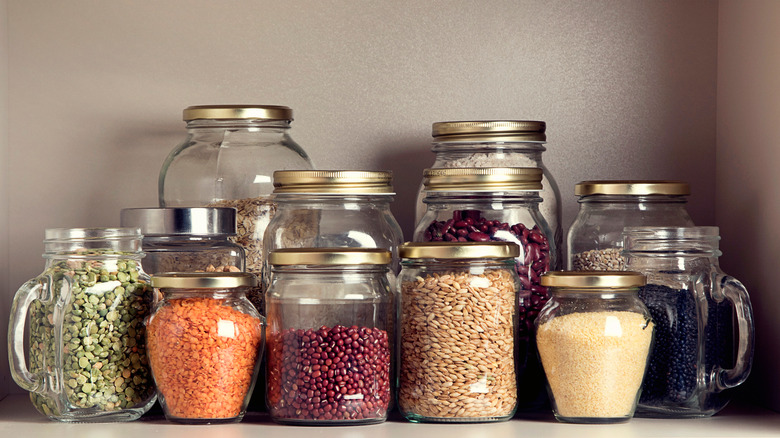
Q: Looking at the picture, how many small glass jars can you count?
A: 2